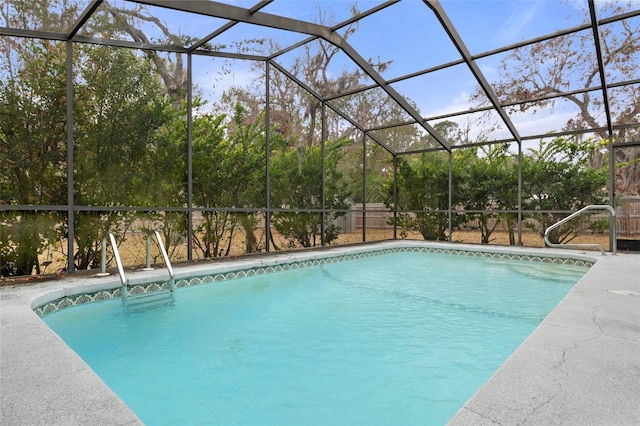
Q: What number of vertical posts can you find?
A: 9